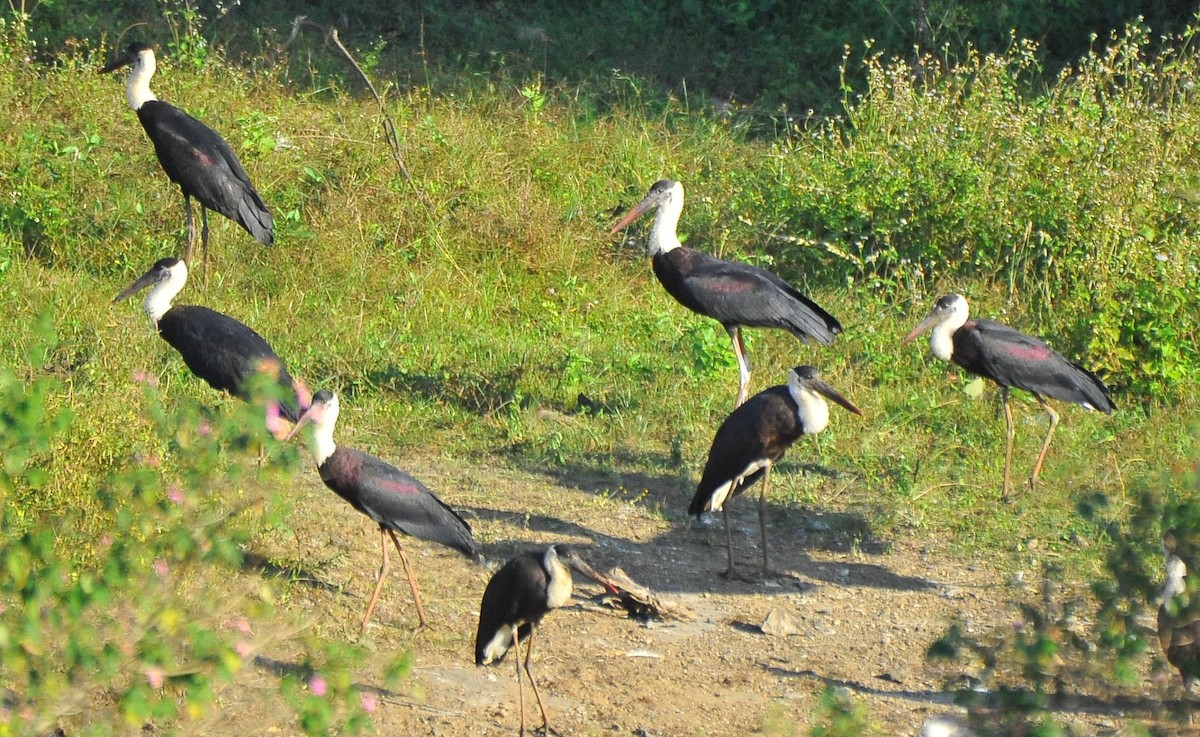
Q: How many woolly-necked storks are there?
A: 8